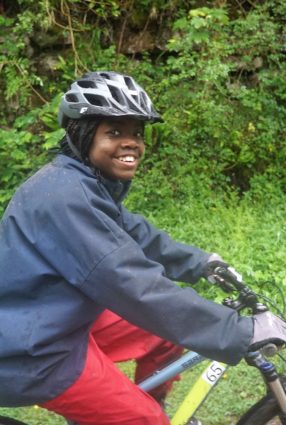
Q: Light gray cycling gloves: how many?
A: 2